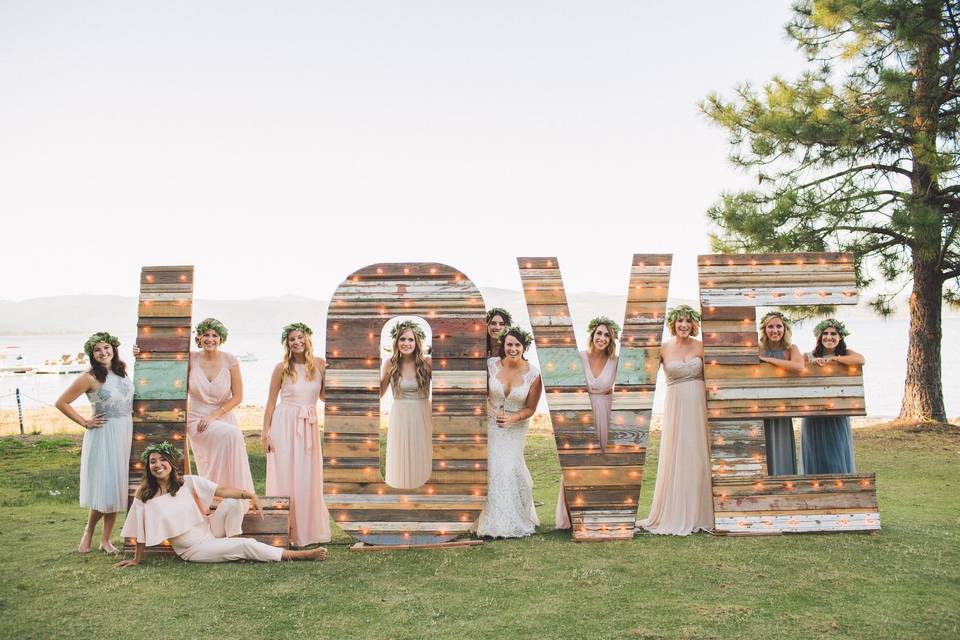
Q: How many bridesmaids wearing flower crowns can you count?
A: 10